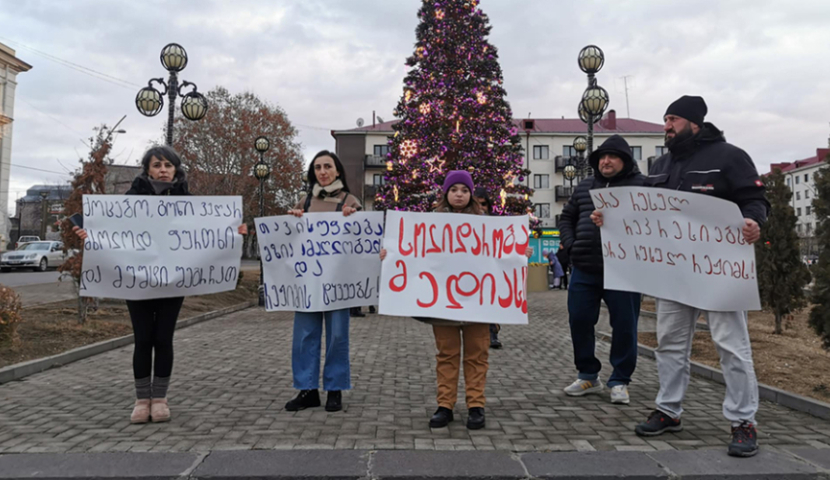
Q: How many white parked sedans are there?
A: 1